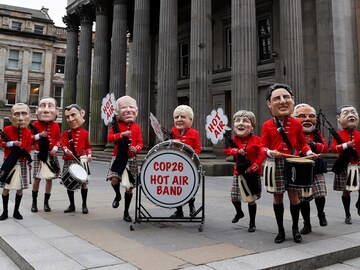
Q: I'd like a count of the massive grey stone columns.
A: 9